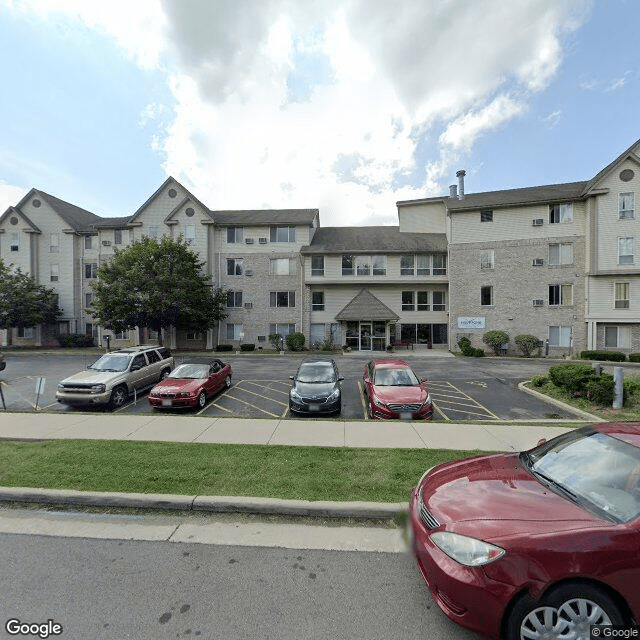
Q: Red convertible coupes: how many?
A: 1